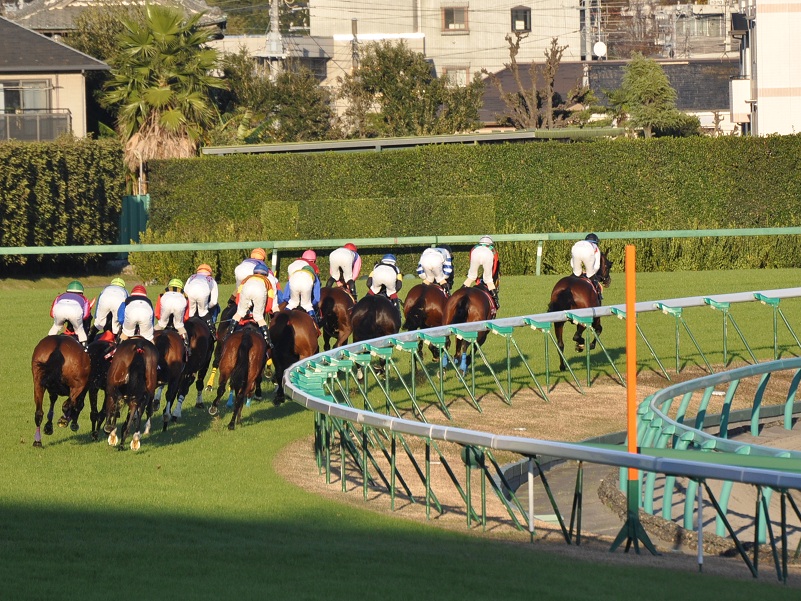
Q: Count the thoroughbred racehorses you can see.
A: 14